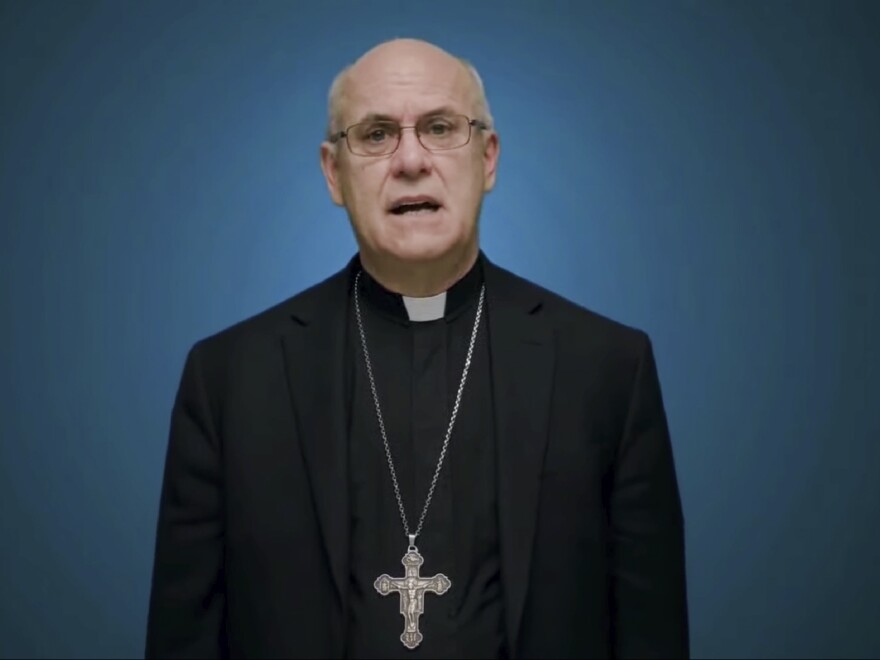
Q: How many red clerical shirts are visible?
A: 0